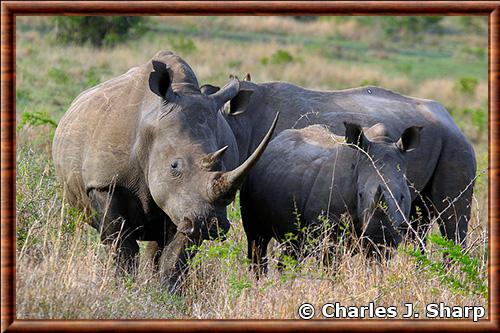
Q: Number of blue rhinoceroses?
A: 0